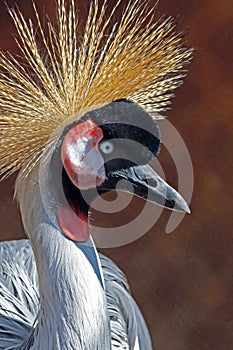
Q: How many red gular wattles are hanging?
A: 1